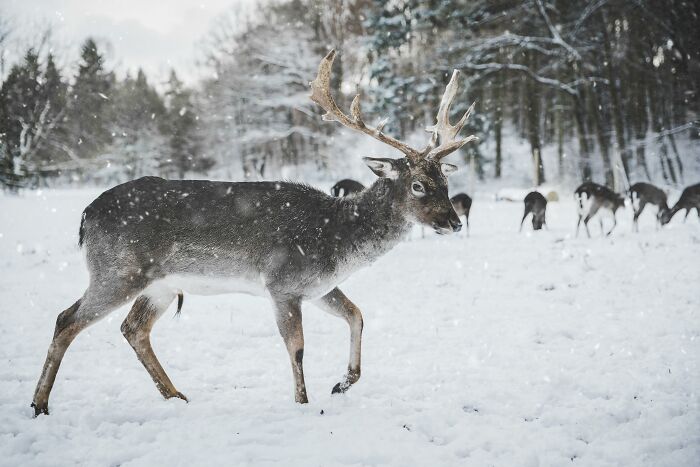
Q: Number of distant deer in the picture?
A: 6